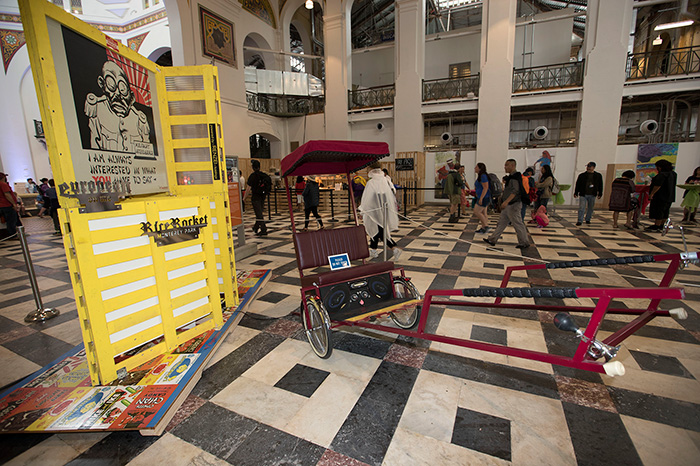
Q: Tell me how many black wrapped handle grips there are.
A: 2